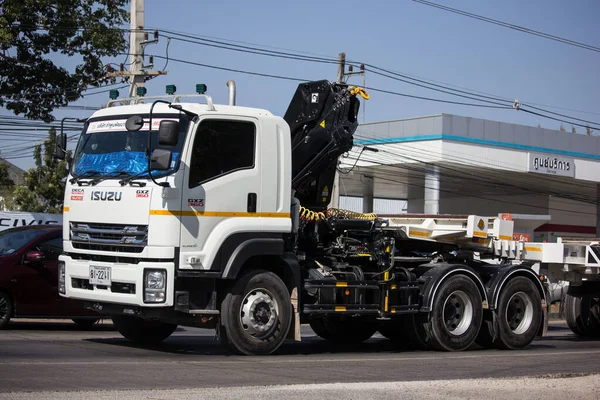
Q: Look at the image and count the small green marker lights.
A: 4